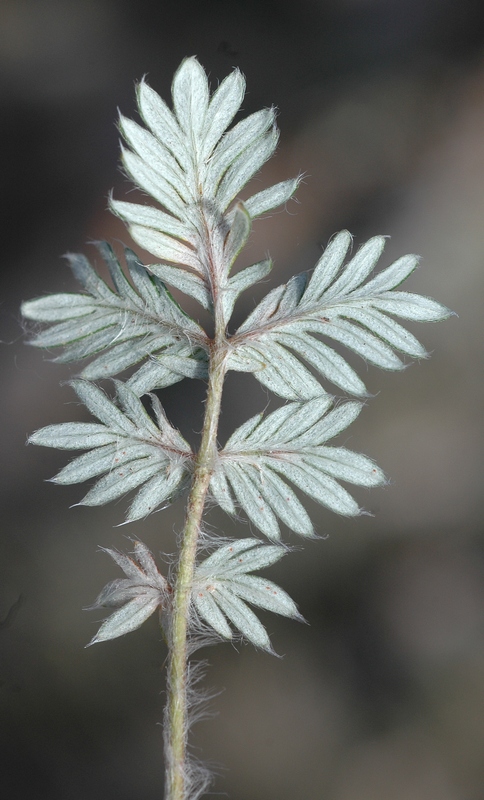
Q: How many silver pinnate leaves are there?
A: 7